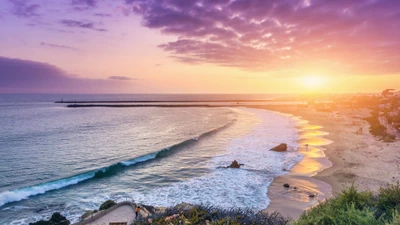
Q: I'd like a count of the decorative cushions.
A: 0